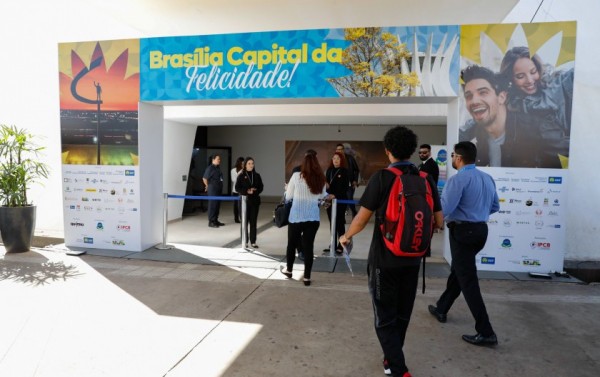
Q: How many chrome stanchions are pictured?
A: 3